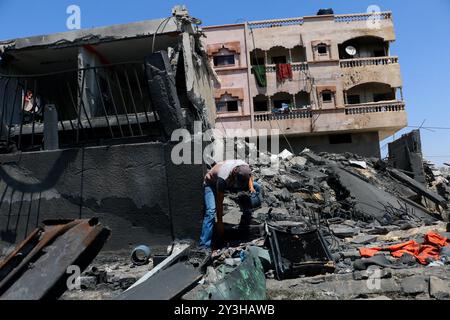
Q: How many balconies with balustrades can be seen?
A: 4